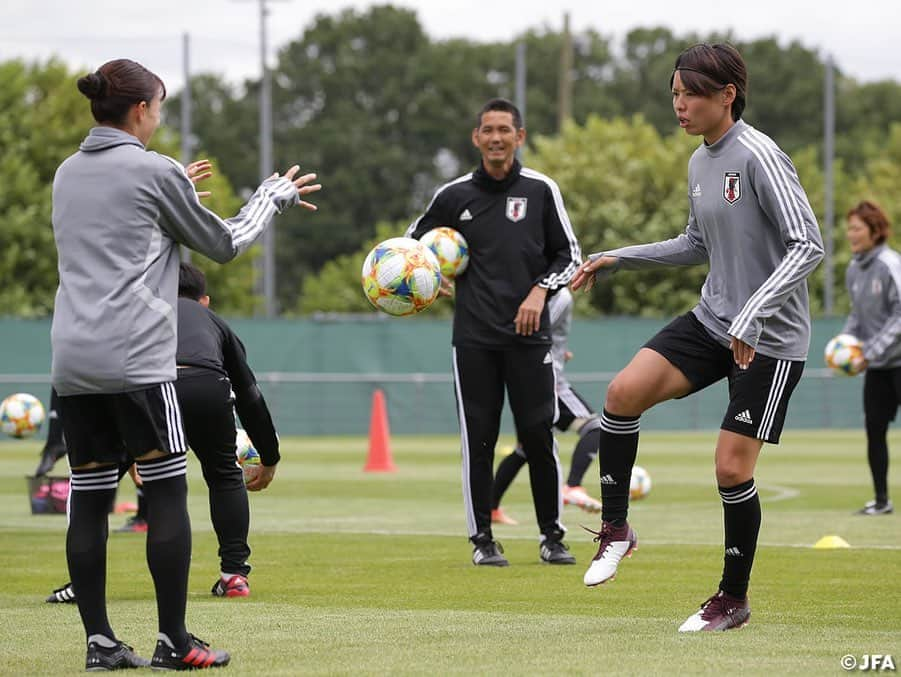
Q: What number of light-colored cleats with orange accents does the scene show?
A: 2